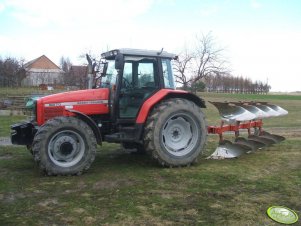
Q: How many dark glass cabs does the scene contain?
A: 1